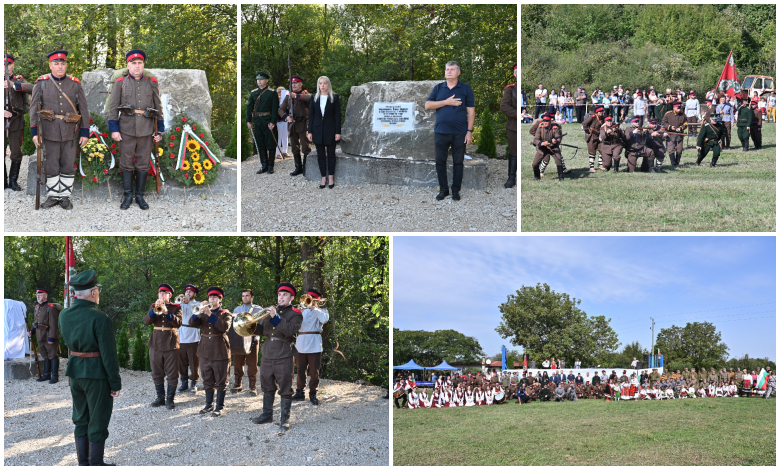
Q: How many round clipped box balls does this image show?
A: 0